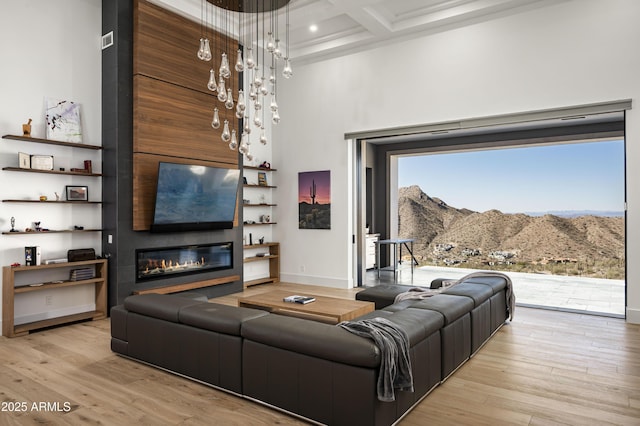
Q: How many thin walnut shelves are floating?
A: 8